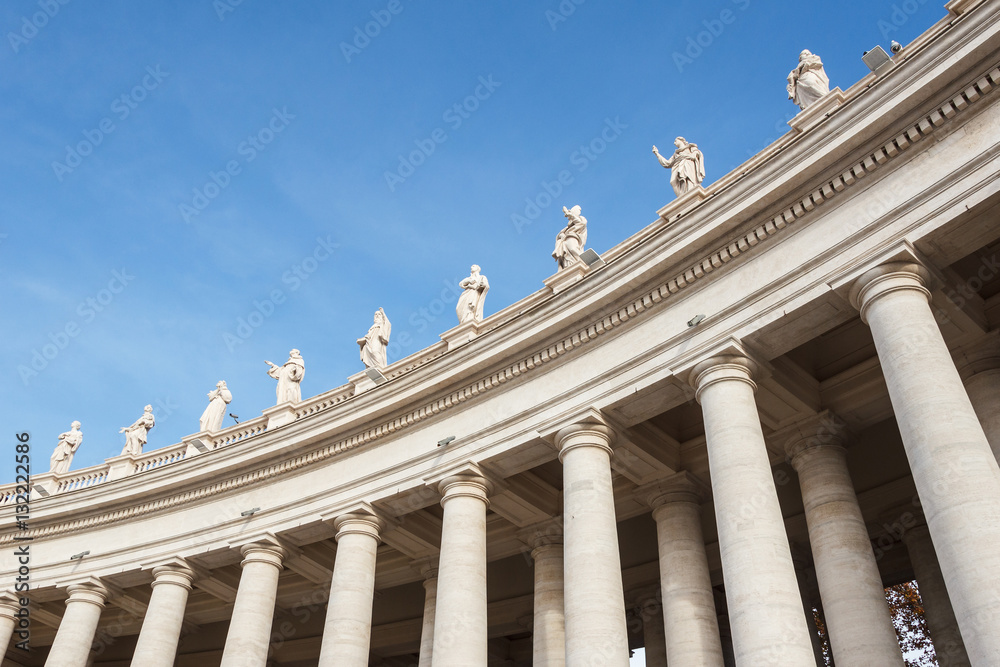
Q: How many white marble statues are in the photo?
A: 9